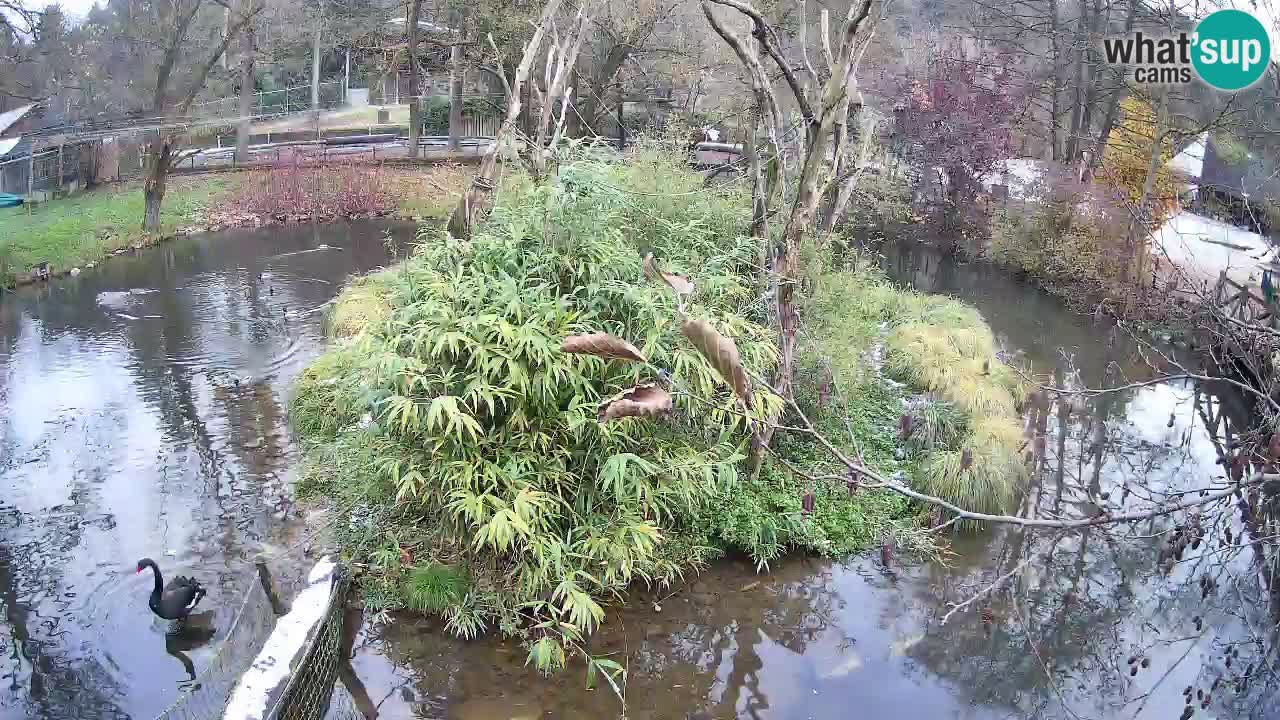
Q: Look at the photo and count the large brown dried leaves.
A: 4